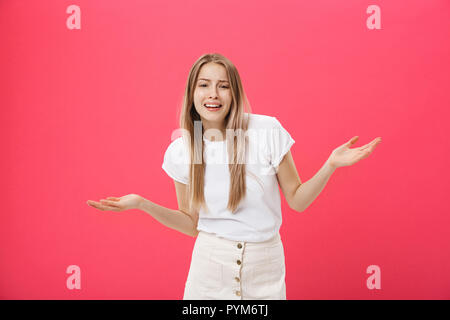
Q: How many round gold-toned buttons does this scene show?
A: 4